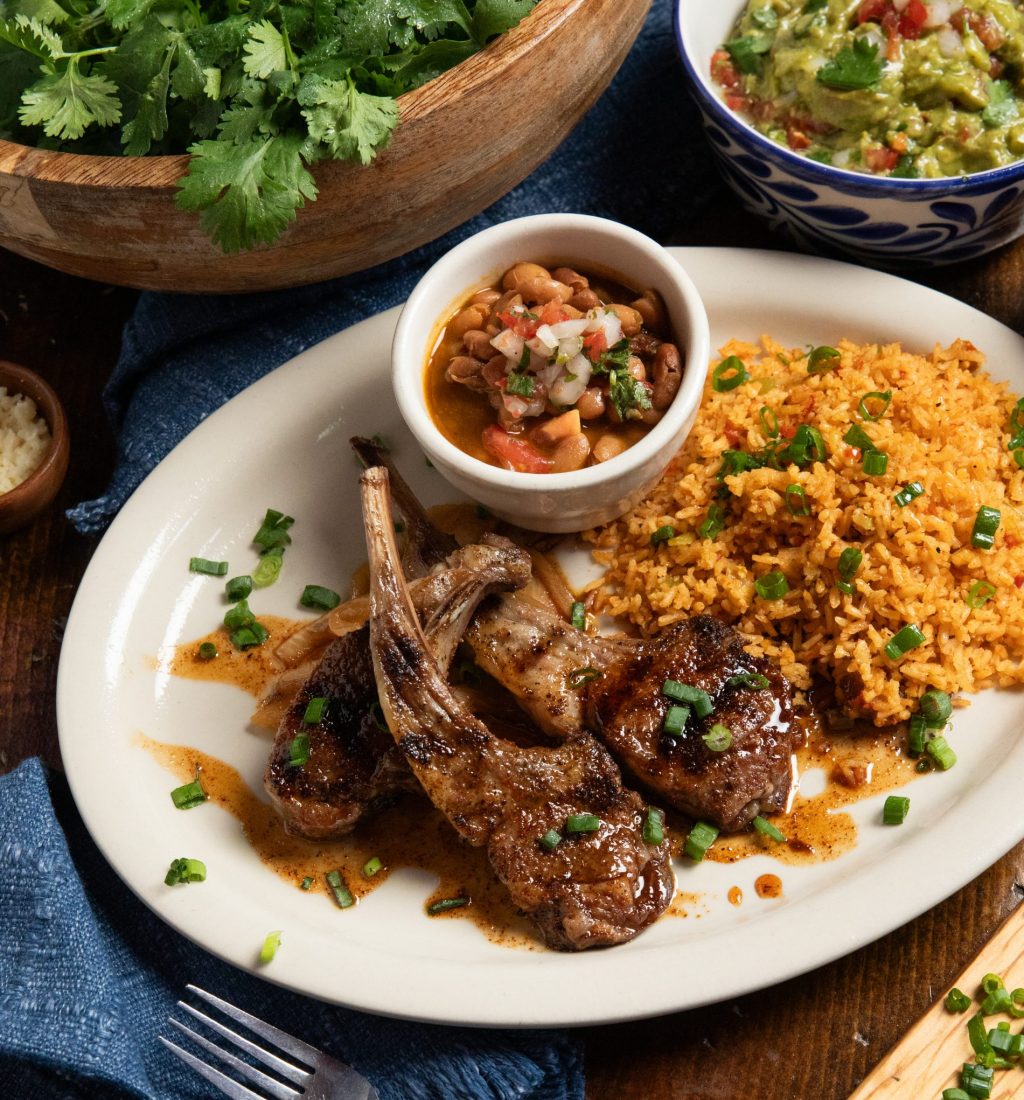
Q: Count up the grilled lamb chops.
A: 3